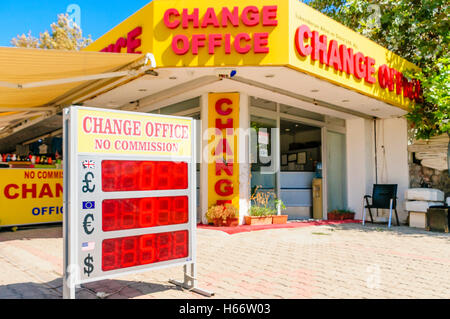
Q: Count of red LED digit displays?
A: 3